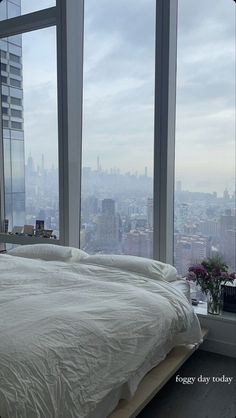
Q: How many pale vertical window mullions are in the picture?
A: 2